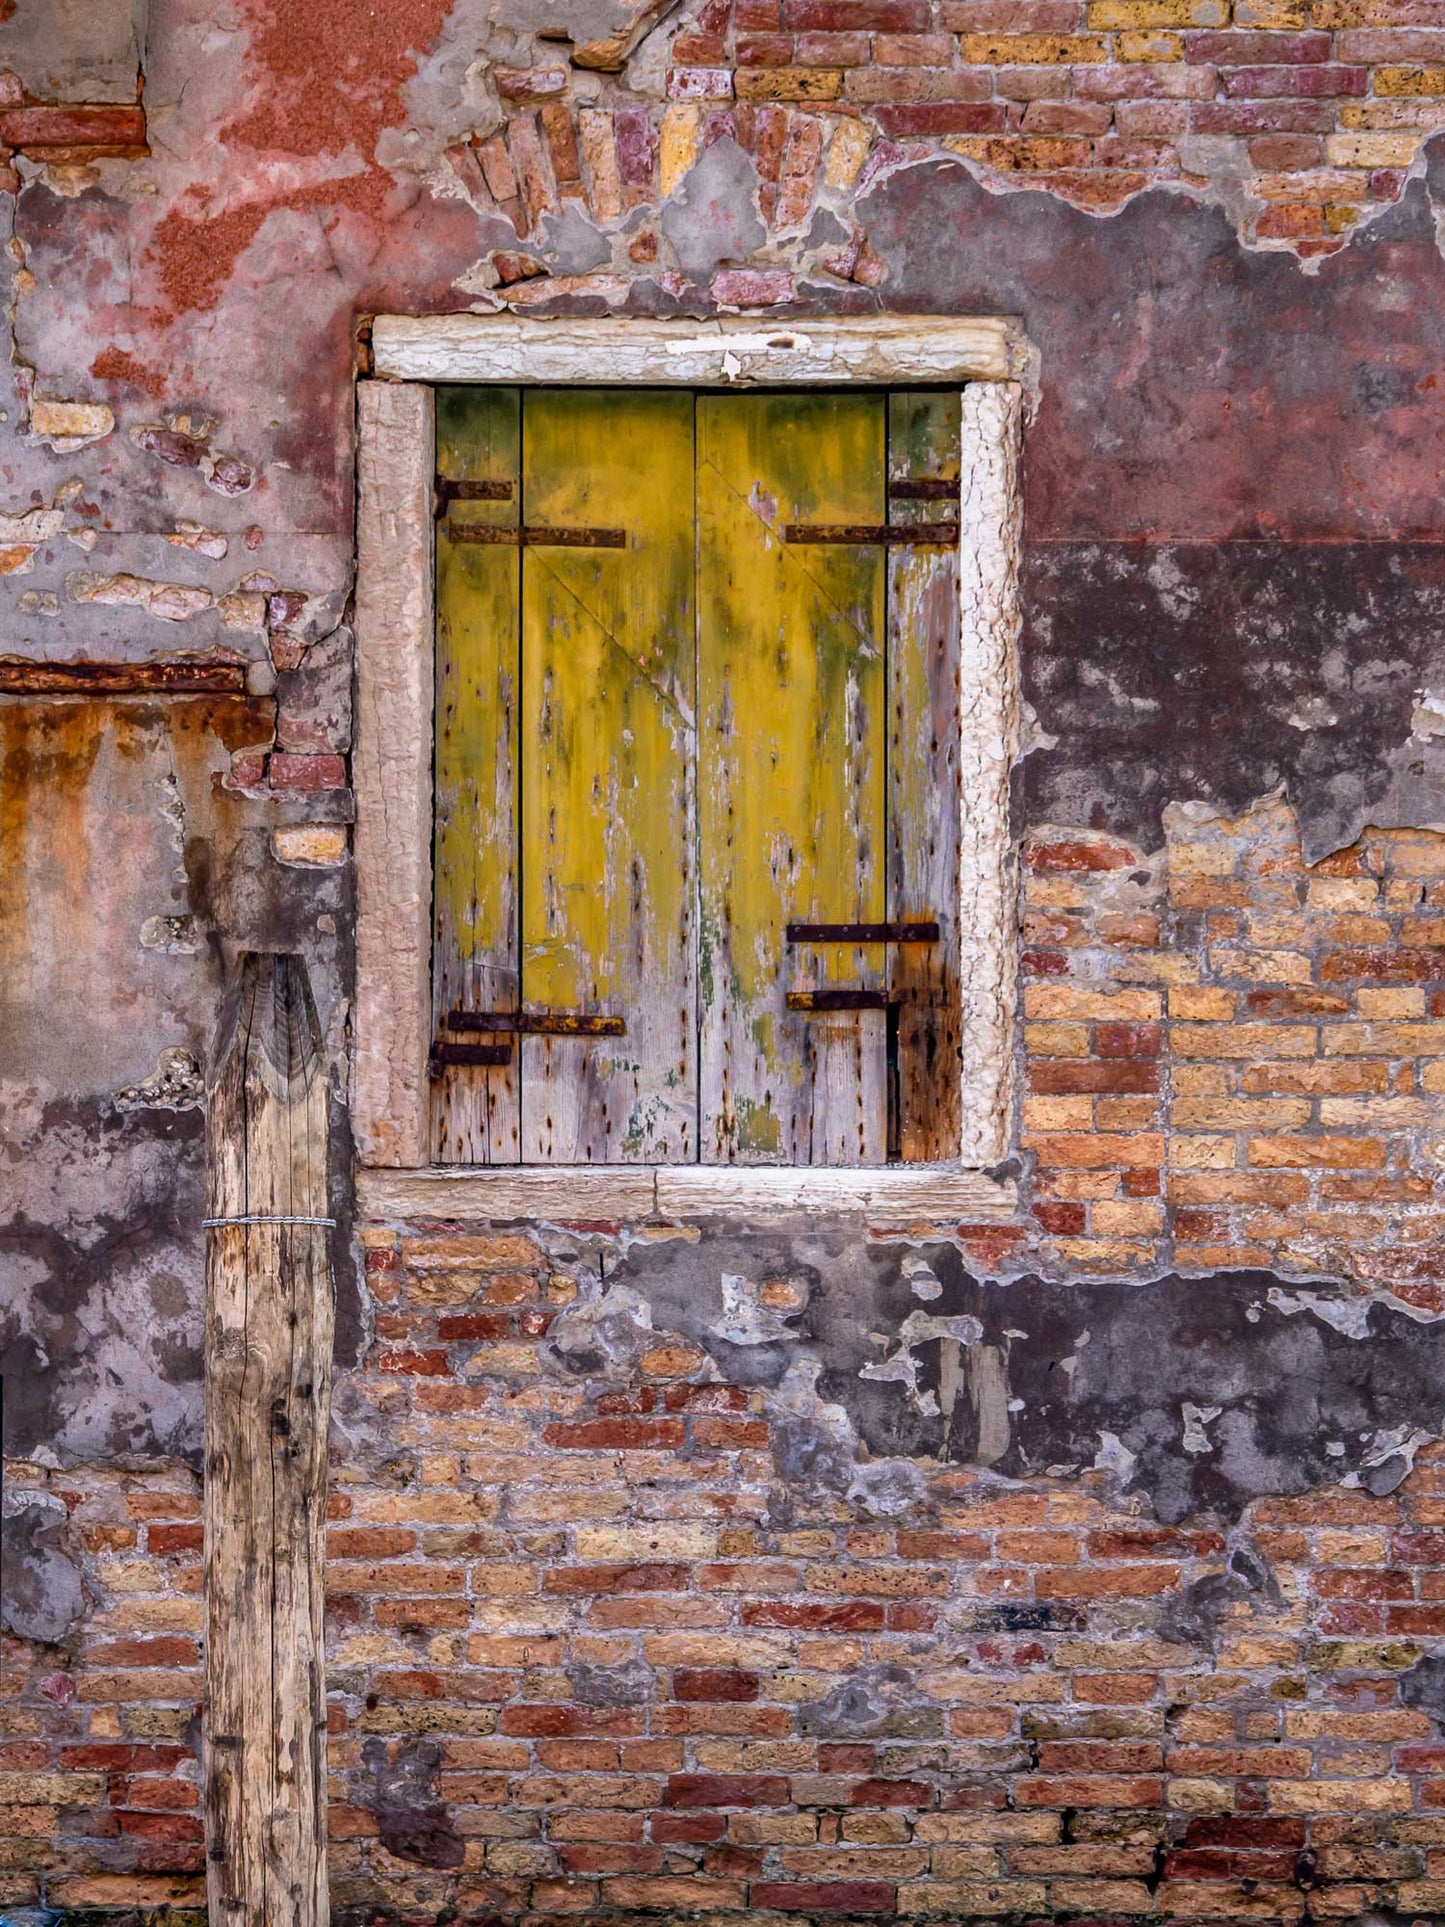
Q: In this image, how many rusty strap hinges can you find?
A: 8